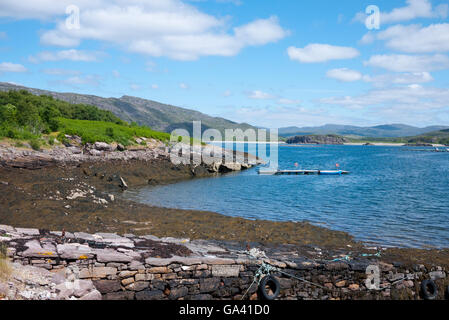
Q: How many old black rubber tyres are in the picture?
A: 2